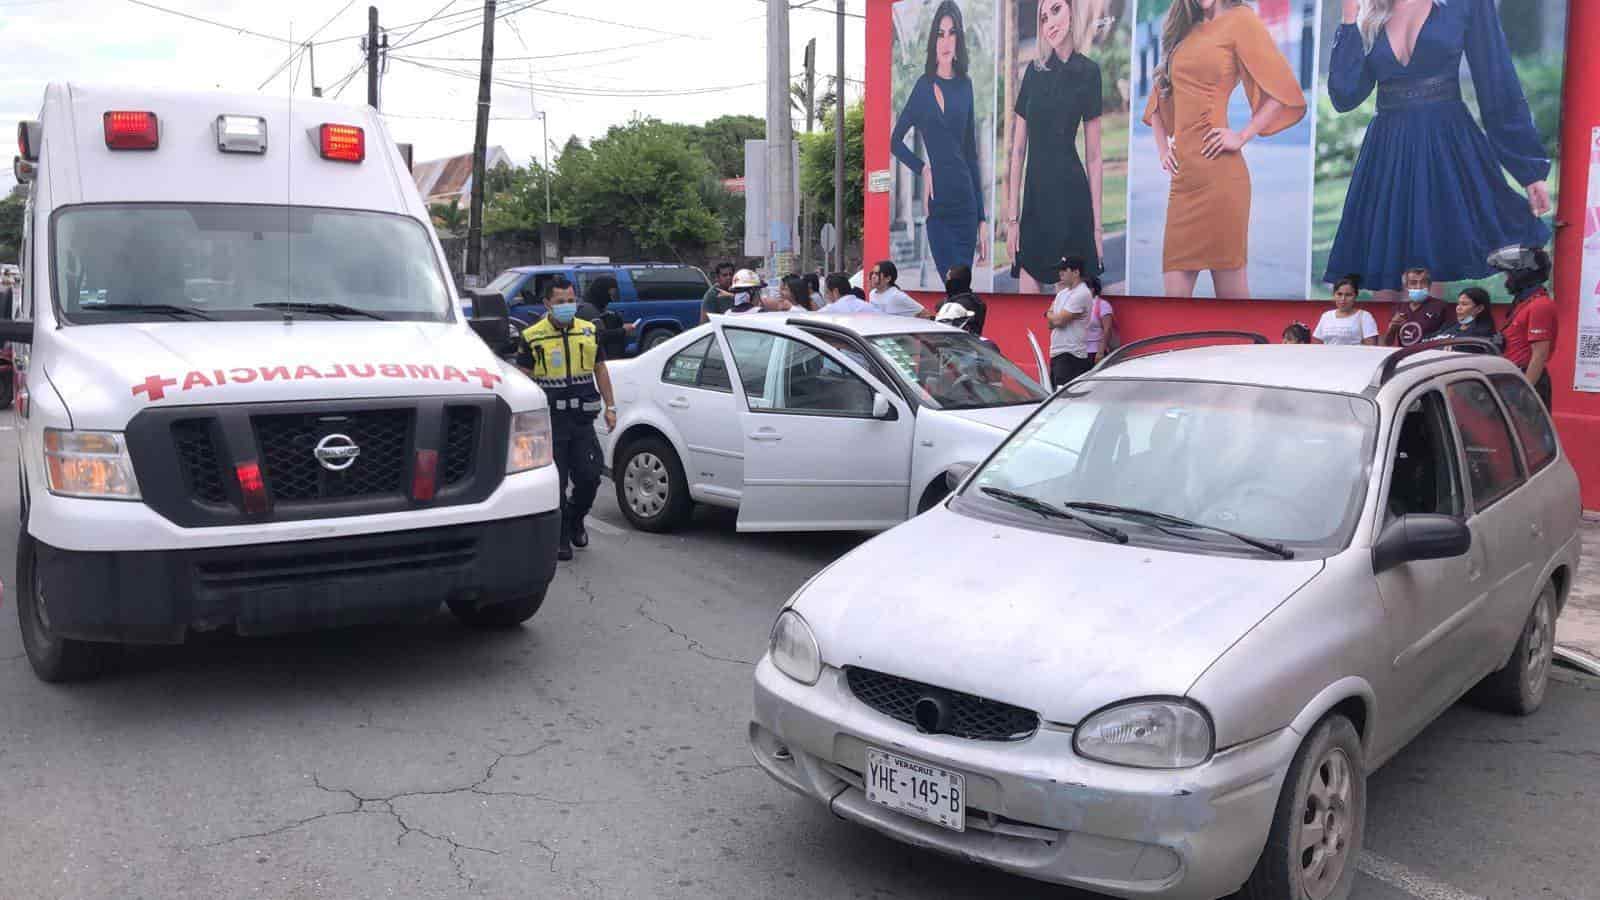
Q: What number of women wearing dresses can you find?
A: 4